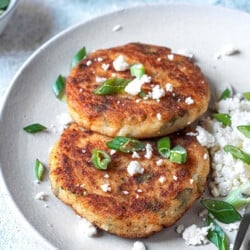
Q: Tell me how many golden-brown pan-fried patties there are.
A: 2